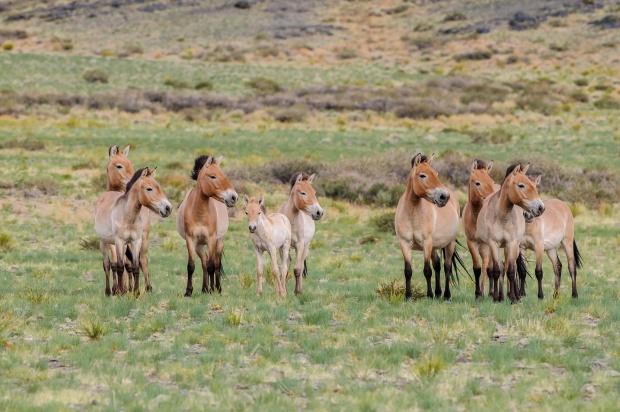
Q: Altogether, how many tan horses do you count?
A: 9